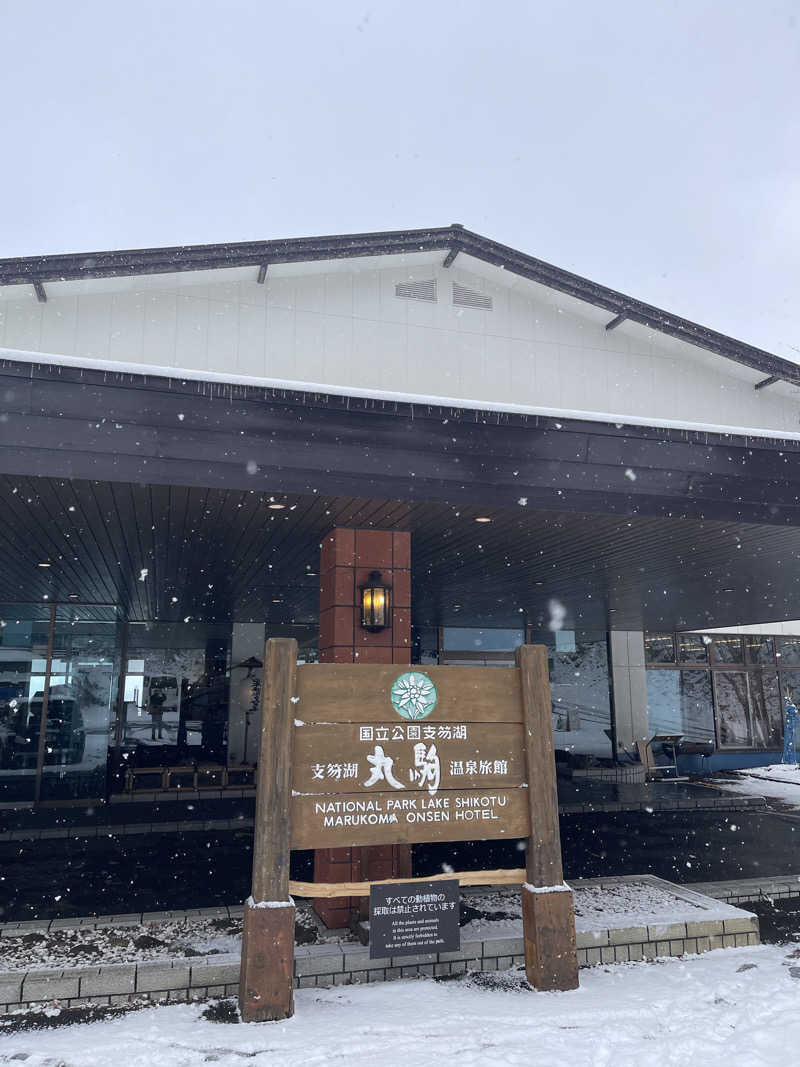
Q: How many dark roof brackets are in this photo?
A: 5